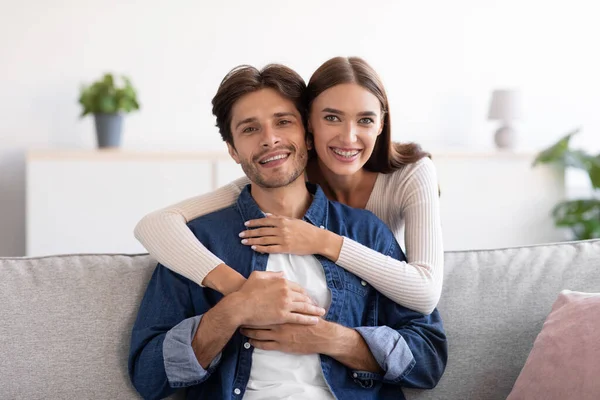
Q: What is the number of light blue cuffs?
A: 2